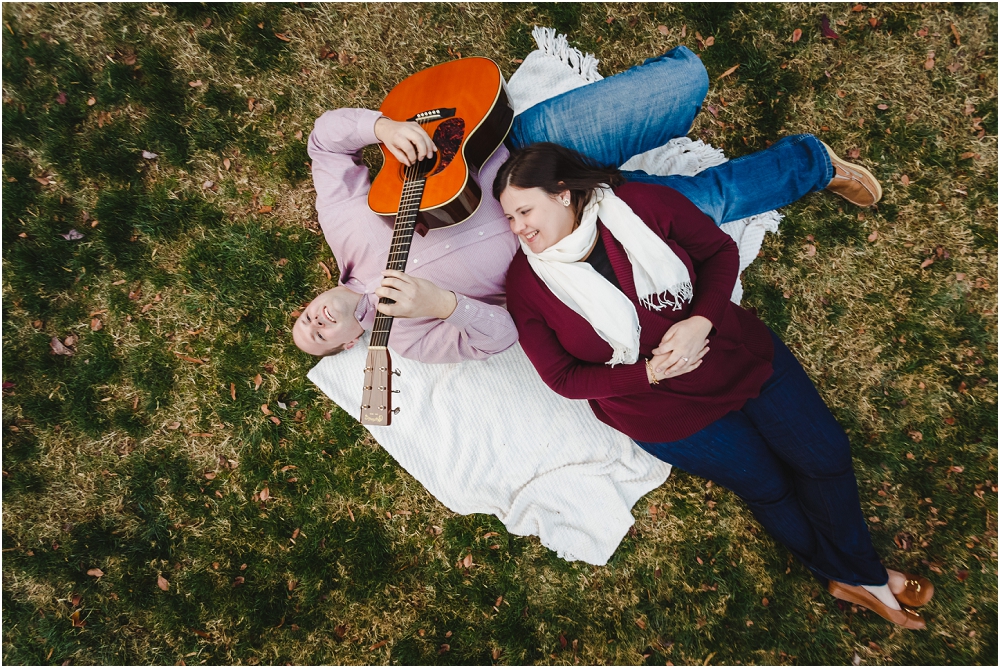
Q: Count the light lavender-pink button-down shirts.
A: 1